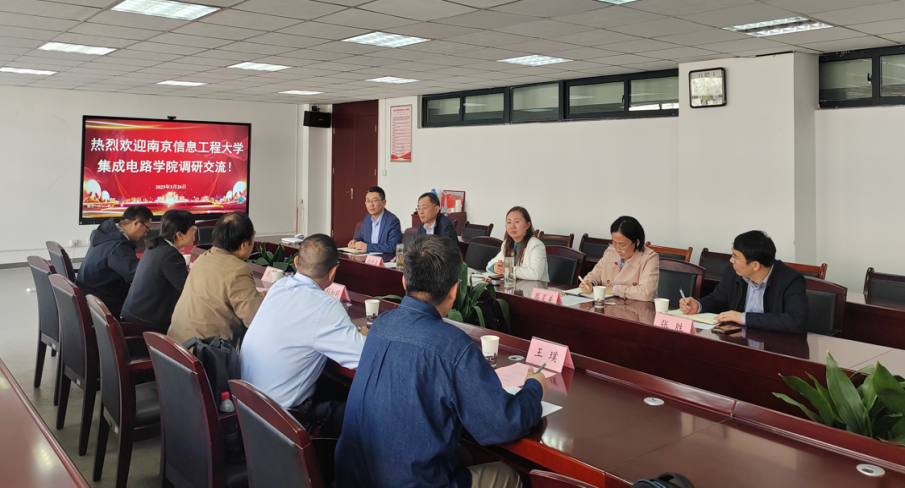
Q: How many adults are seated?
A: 10